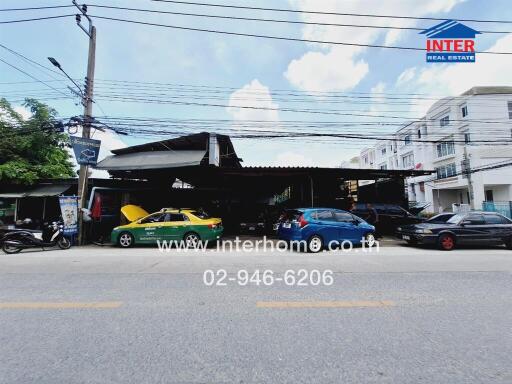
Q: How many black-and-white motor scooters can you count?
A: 1